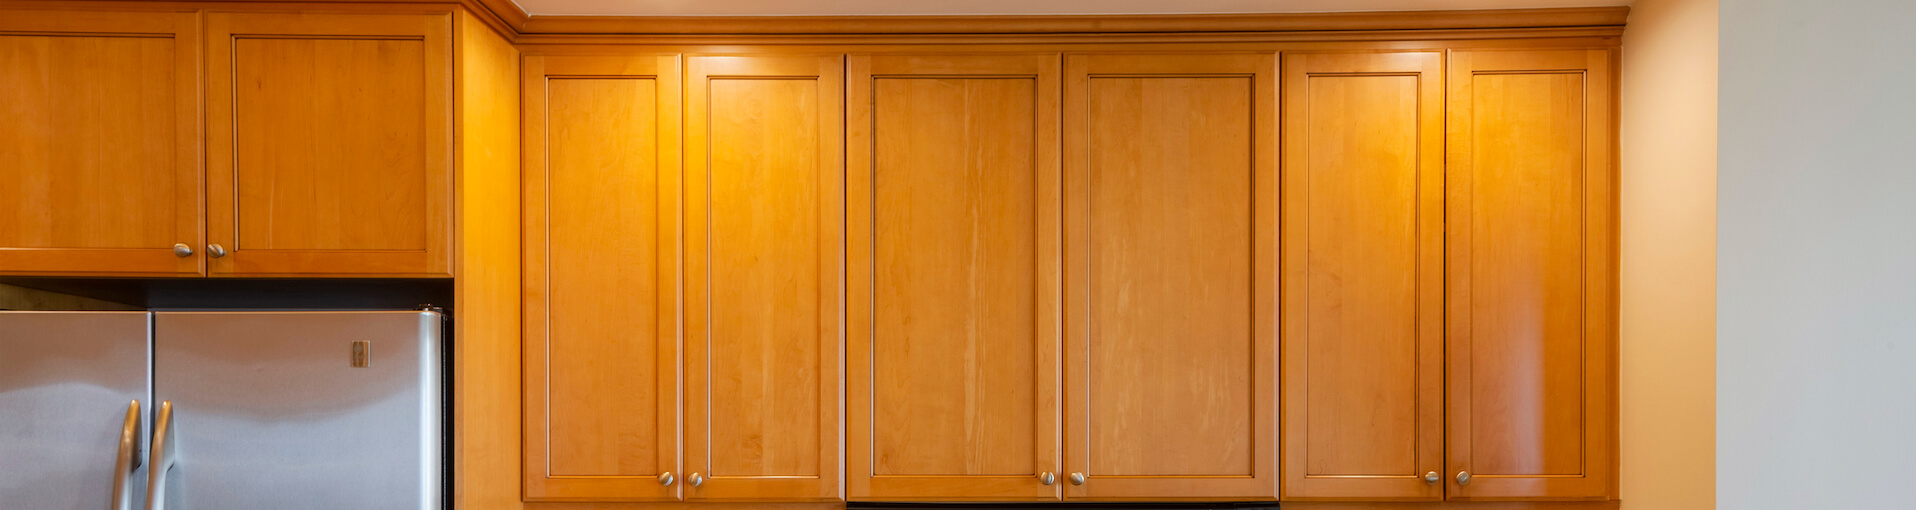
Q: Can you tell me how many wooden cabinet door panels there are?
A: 8